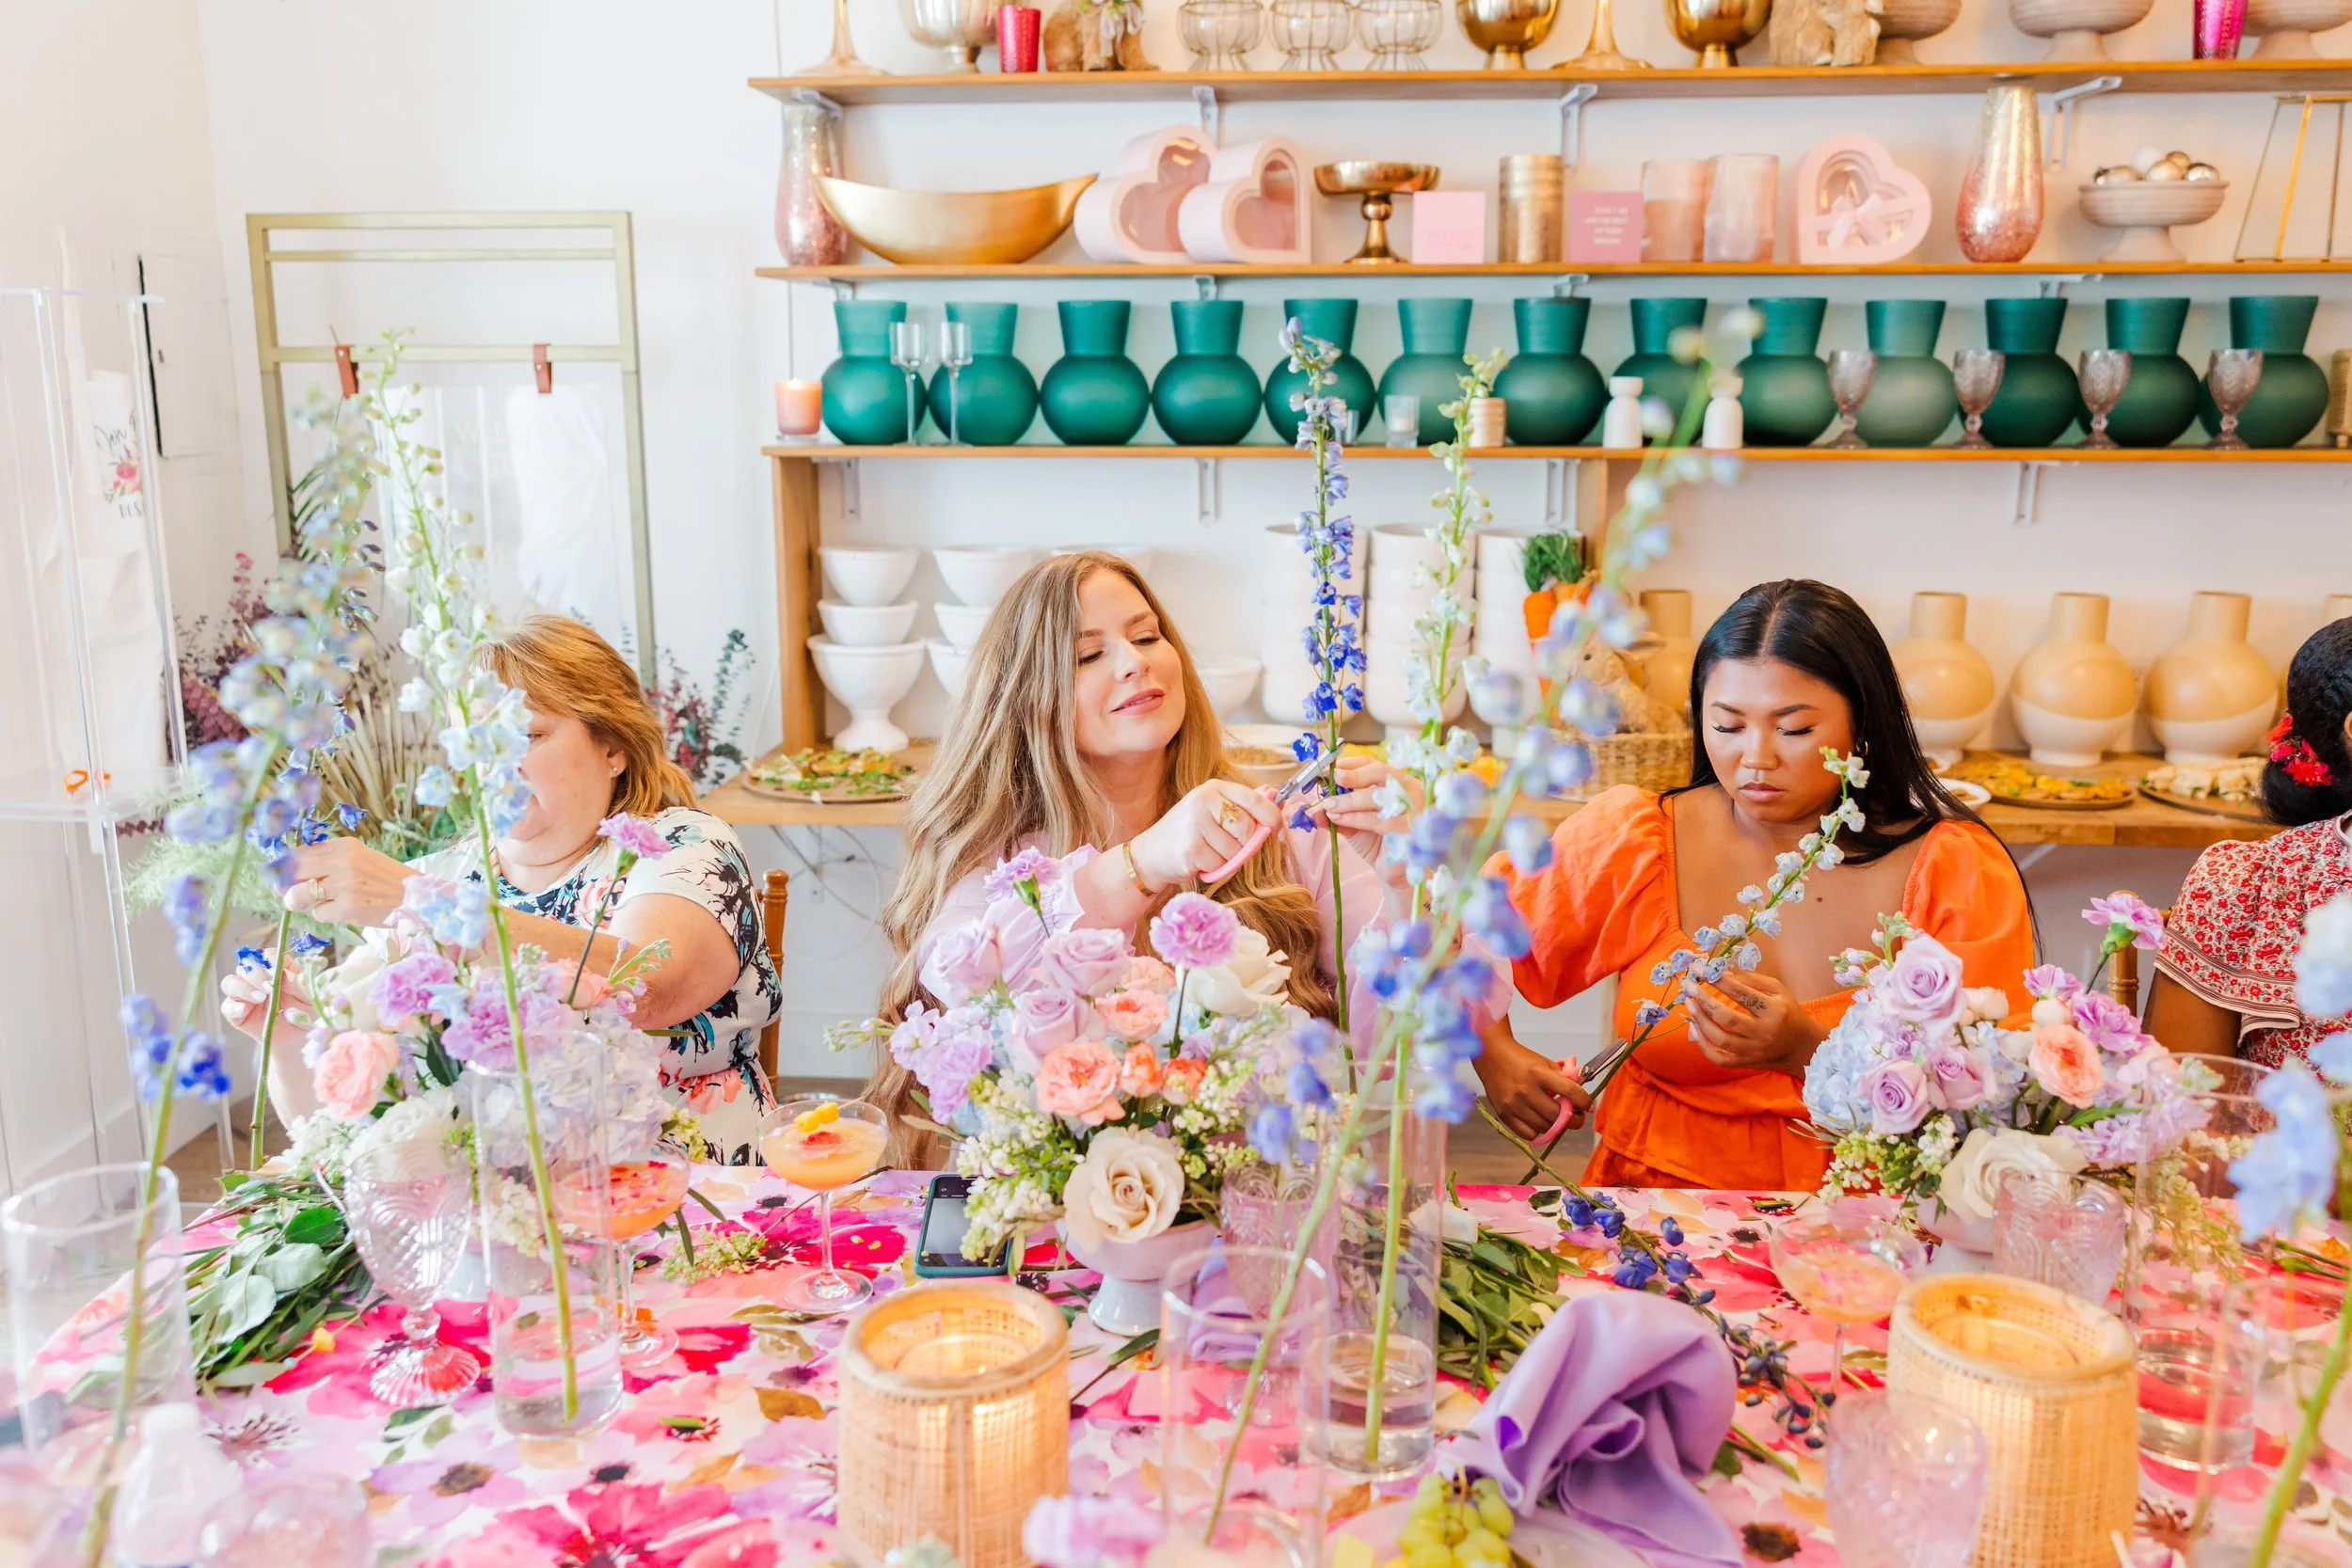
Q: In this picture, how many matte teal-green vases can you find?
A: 13